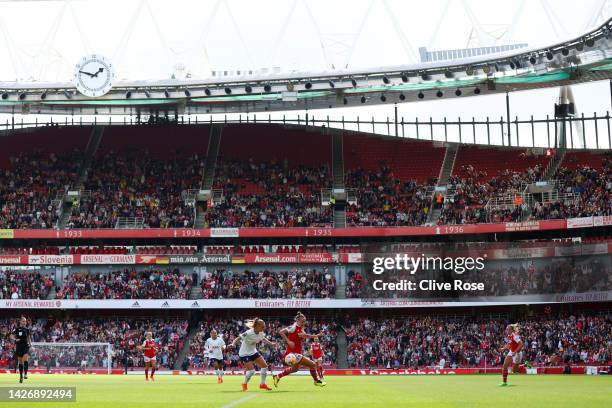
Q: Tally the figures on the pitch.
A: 7